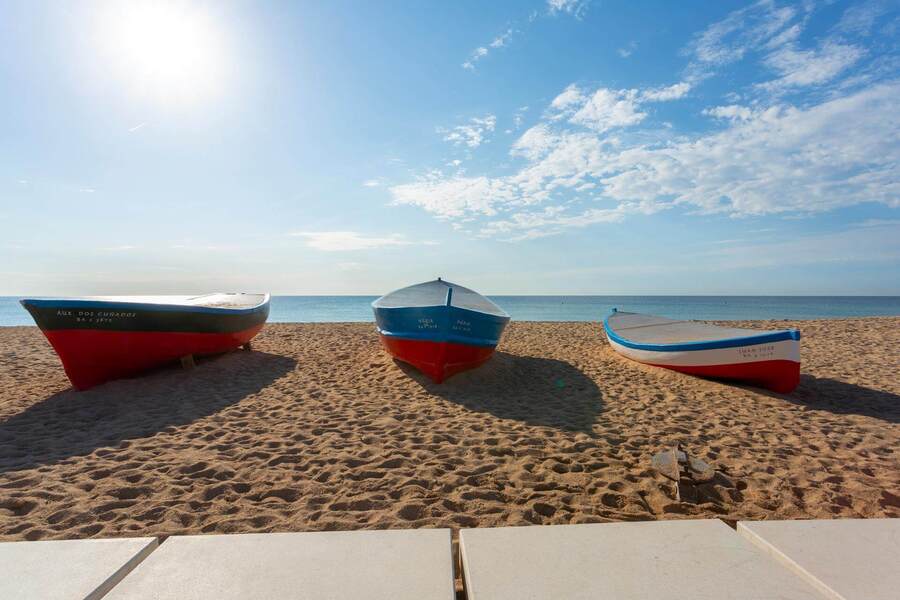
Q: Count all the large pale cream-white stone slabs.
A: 4